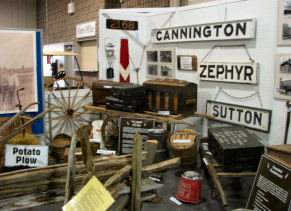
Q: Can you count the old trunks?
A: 4